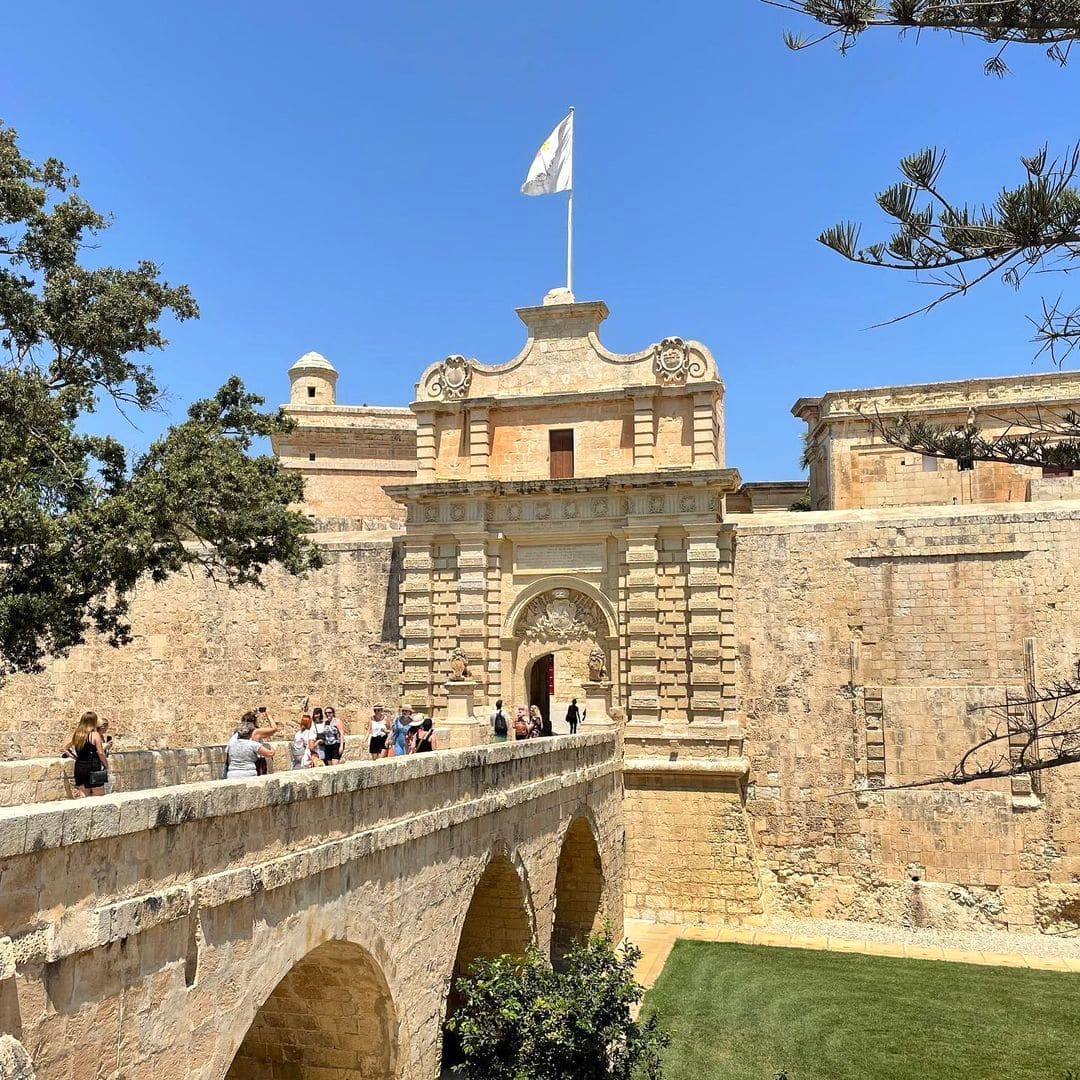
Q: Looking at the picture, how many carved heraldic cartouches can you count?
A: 3